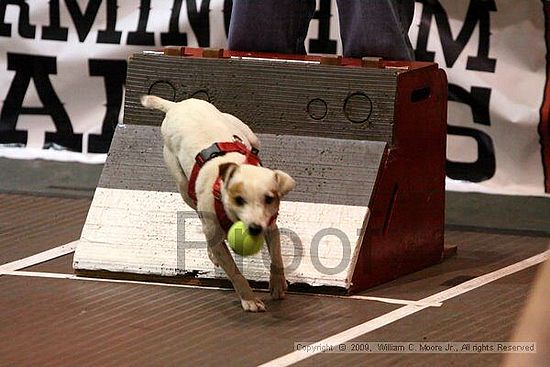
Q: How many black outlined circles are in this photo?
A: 4